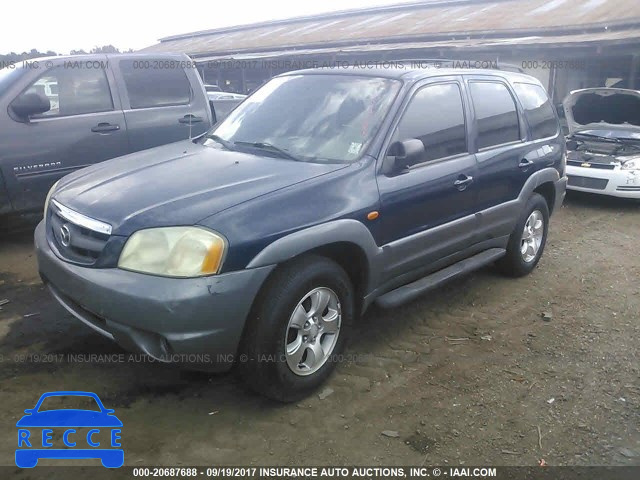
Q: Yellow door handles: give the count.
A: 0